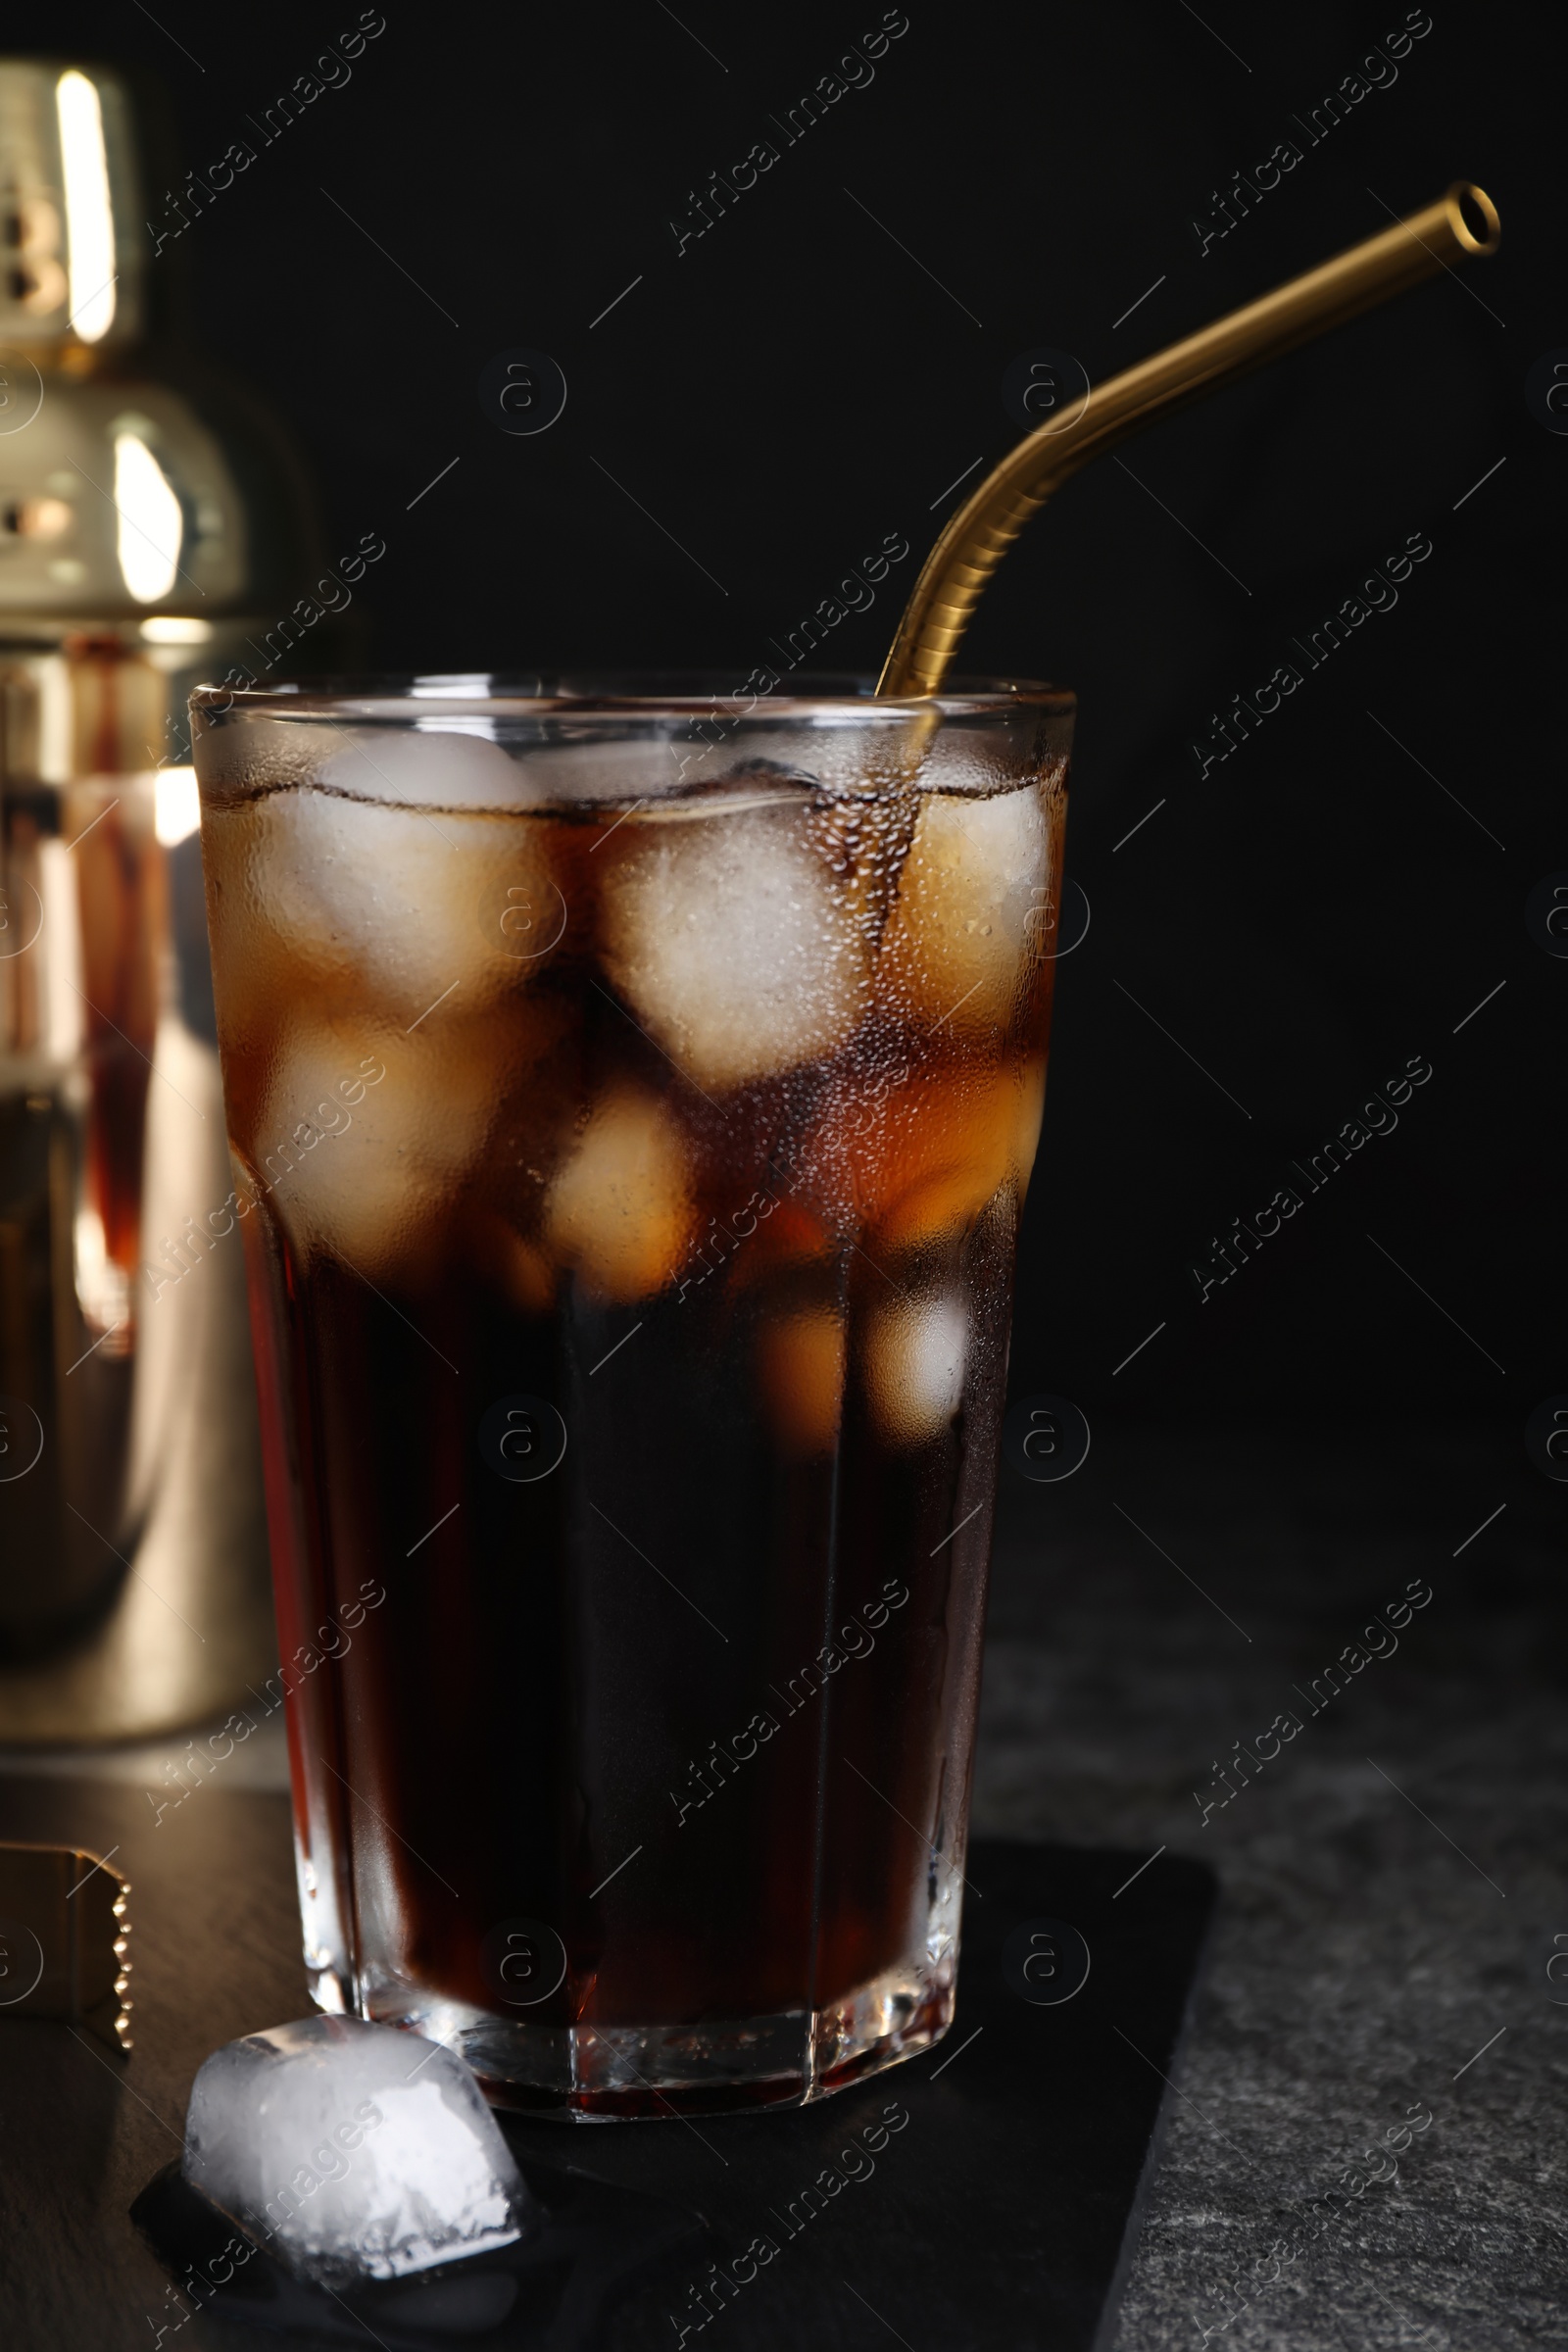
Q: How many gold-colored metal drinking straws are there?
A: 1